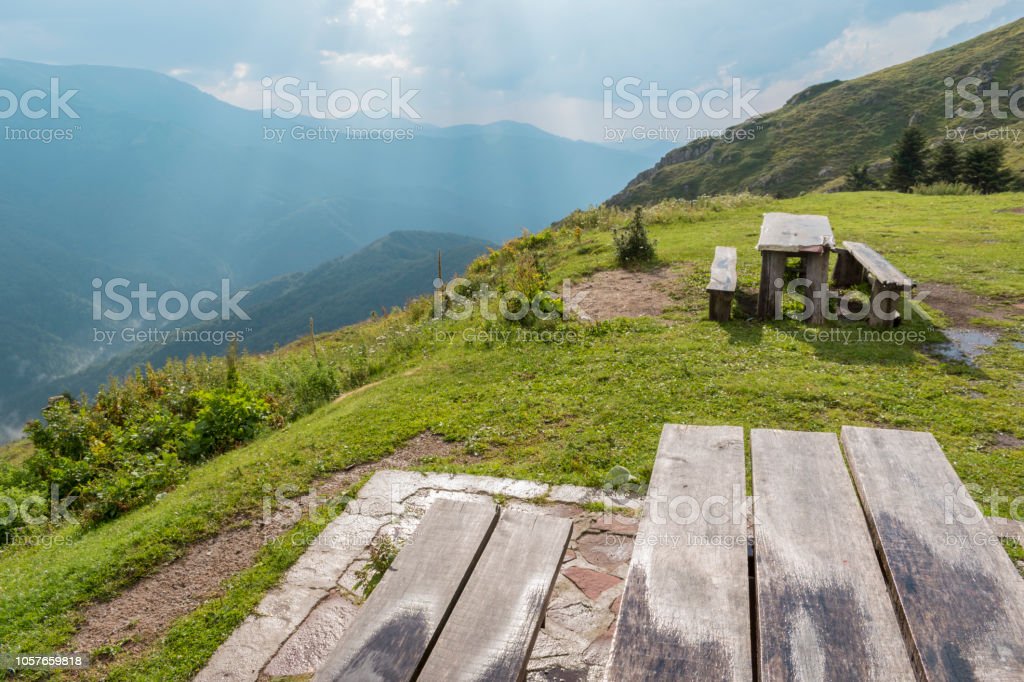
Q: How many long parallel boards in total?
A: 5